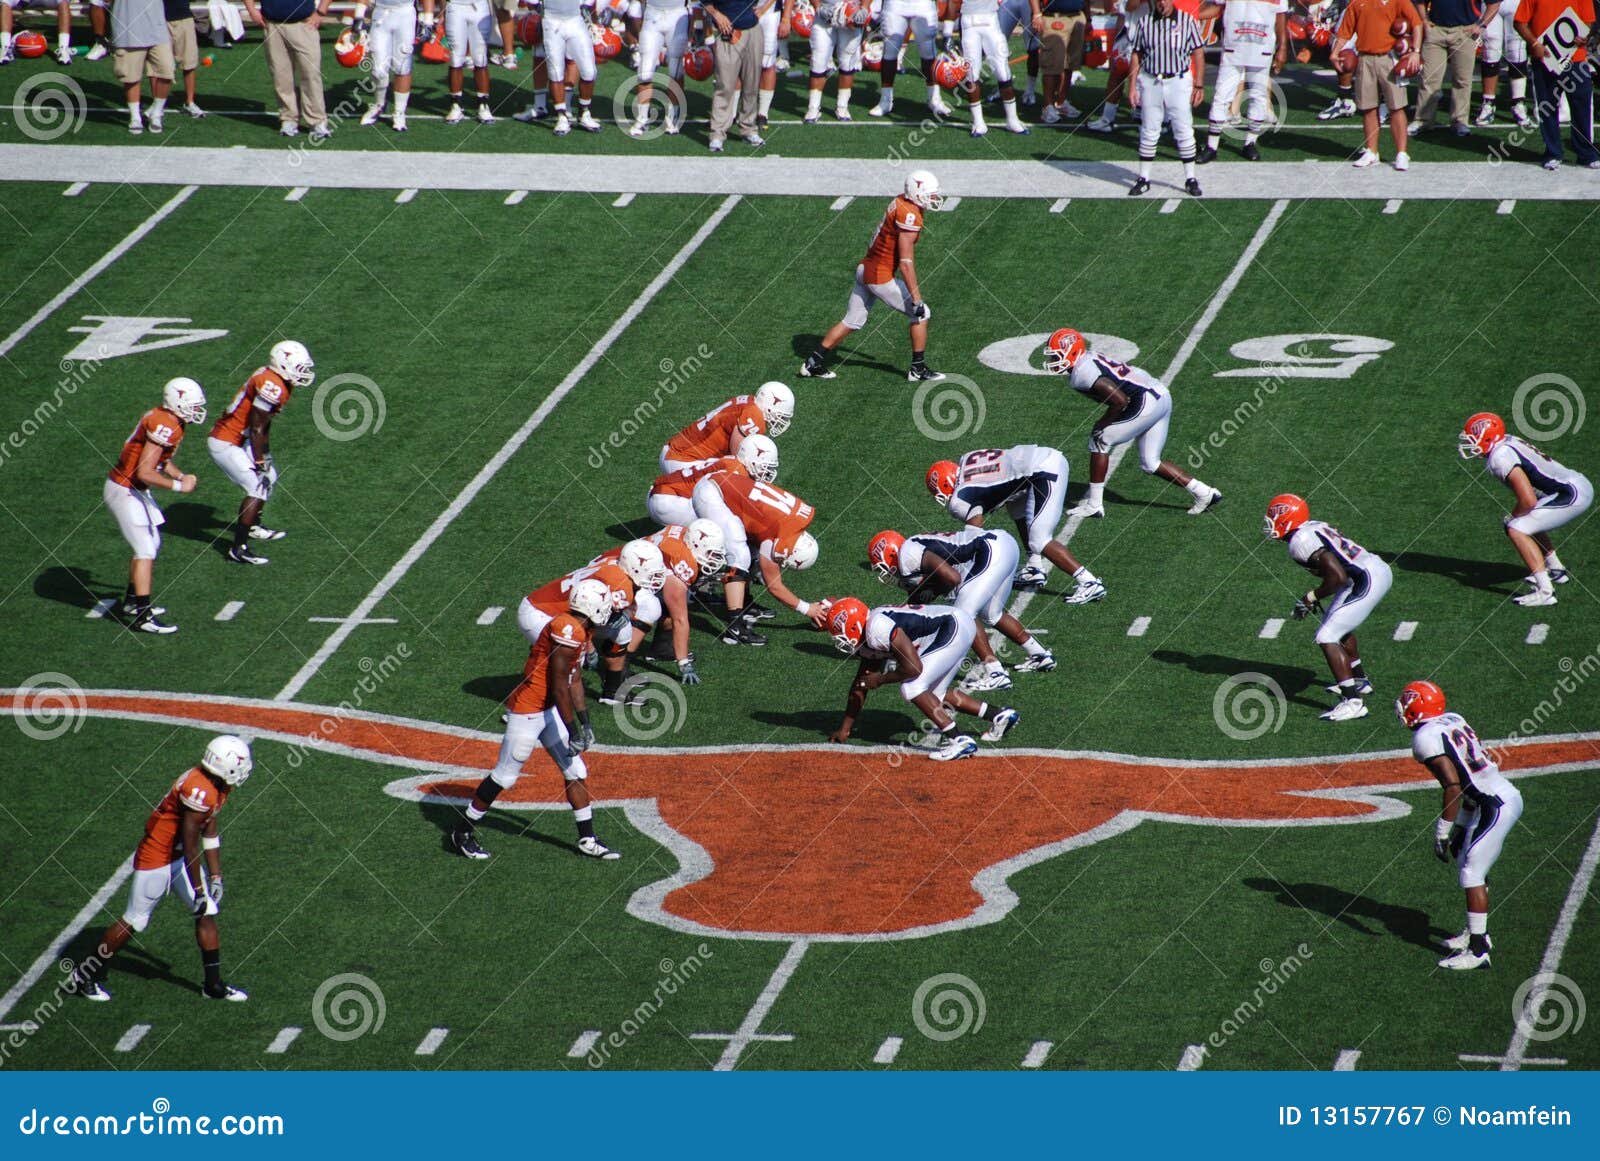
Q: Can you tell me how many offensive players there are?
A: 10